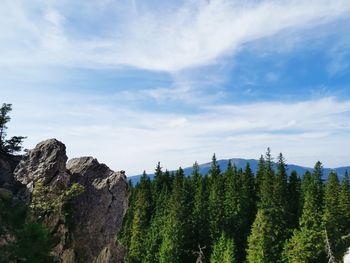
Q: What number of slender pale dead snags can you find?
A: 2